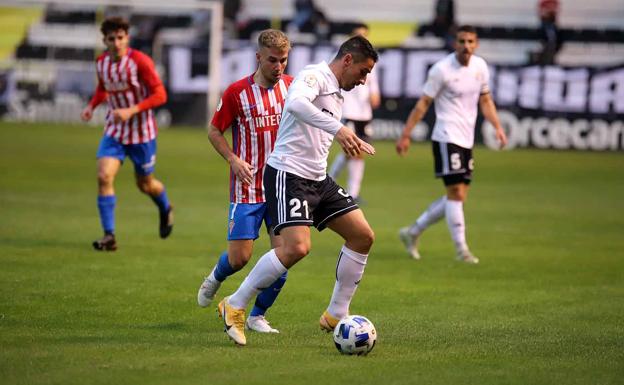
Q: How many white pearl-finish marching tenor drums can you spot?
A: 0